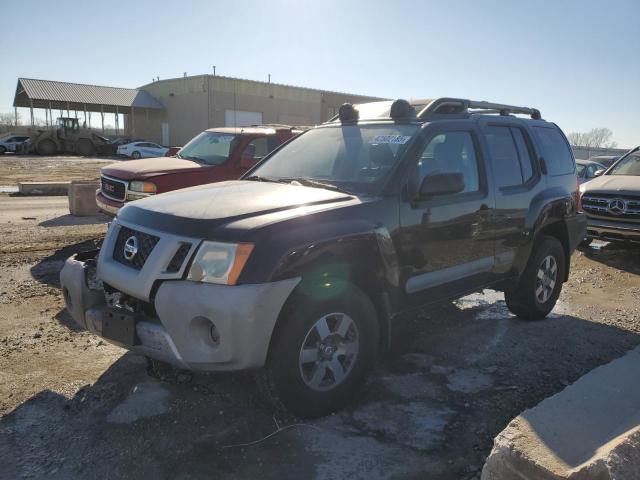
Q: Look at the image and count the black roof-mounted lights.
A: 2